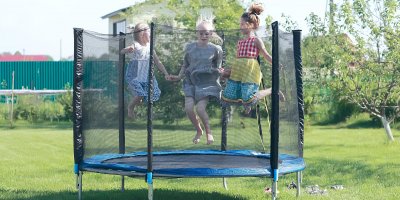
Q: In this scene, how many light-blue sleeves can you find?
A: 3